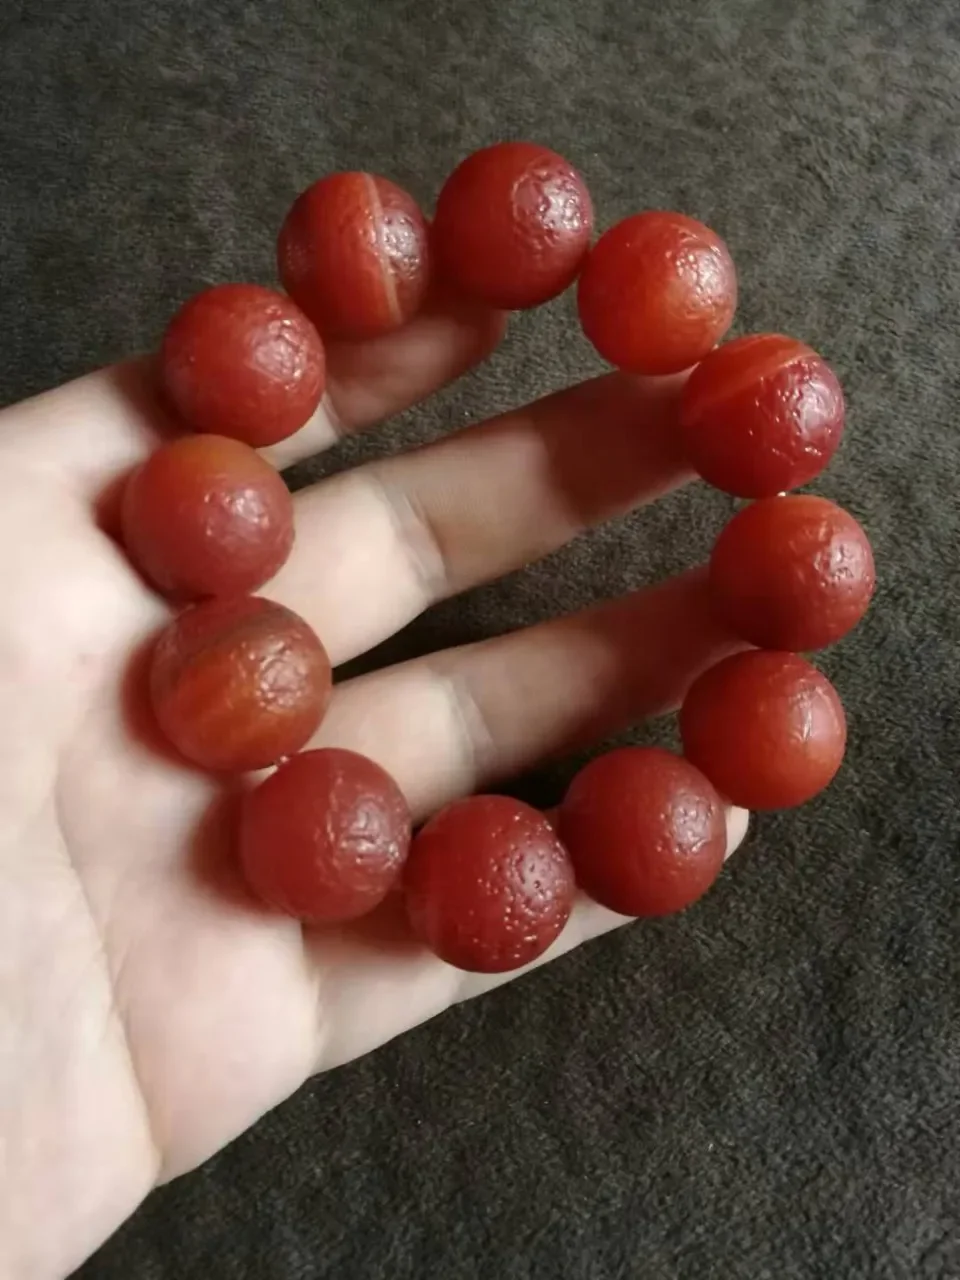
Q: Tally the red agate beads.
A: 12